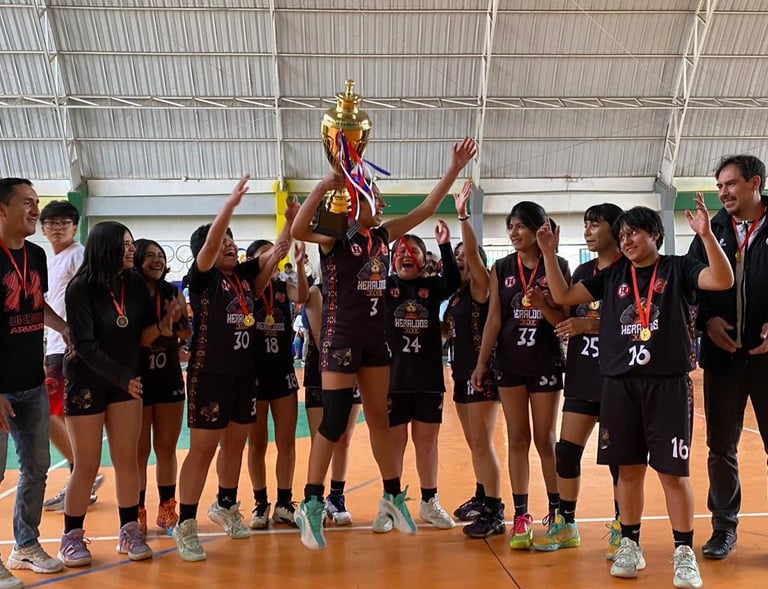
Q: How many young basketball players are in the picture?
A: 11